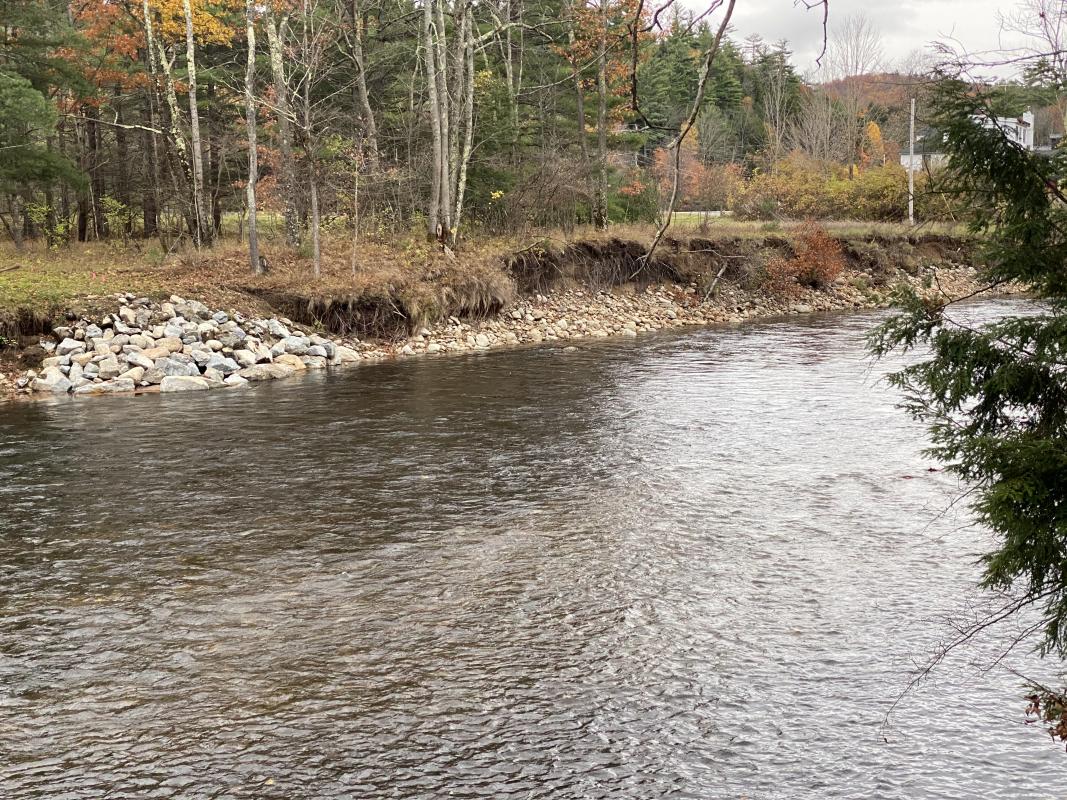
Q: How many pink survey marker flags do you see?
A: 2